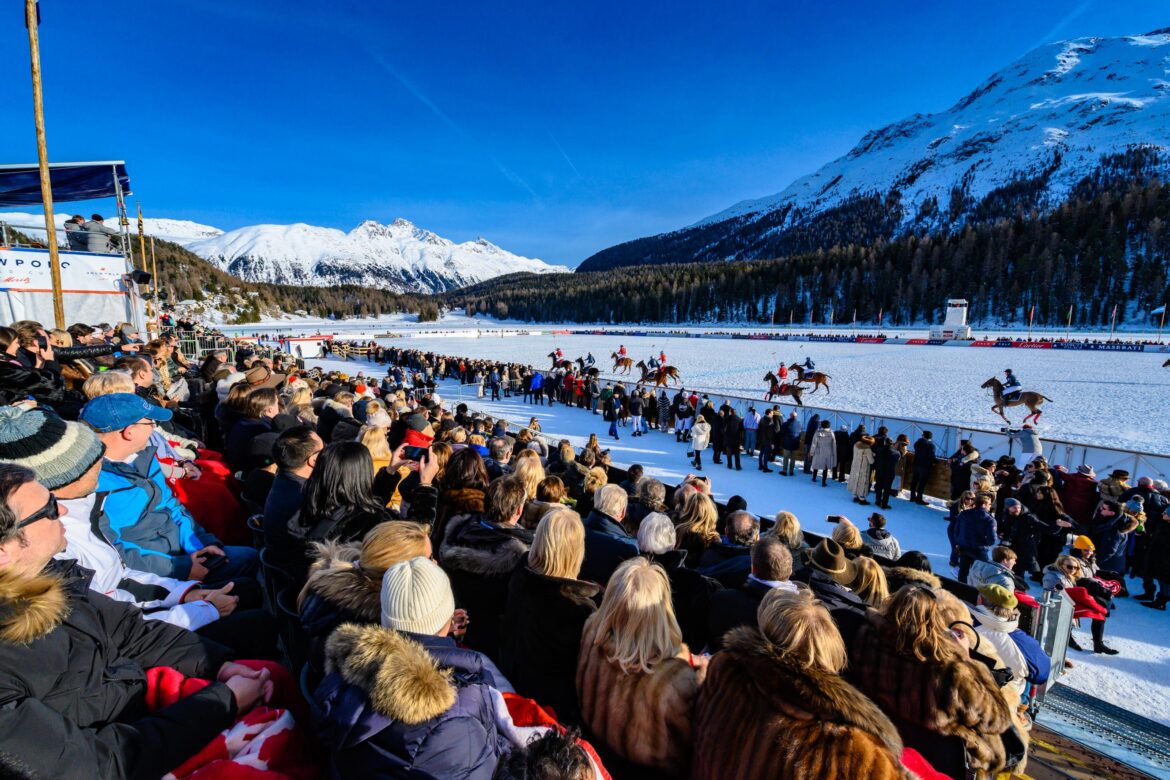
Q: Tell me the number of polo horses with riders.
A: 8